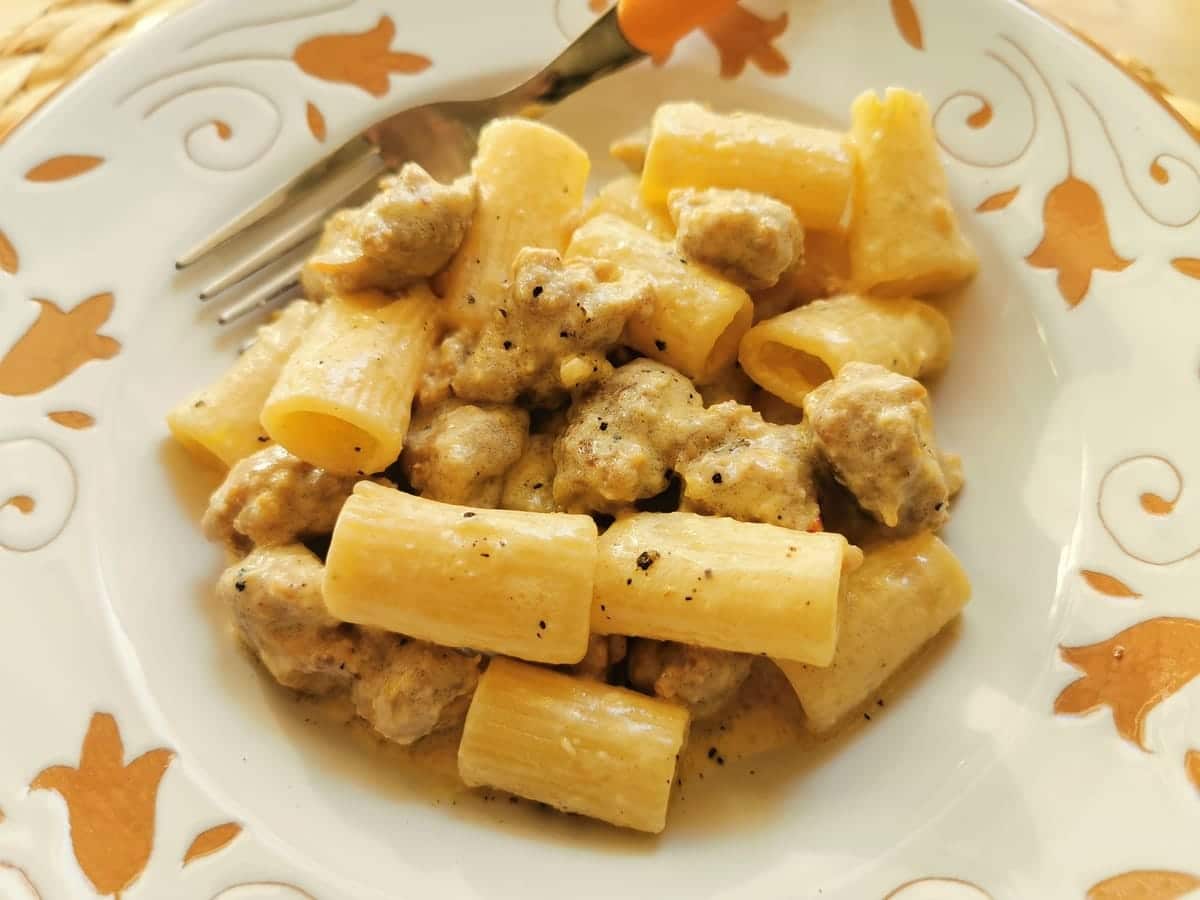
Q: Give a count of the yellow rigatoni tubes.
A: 12